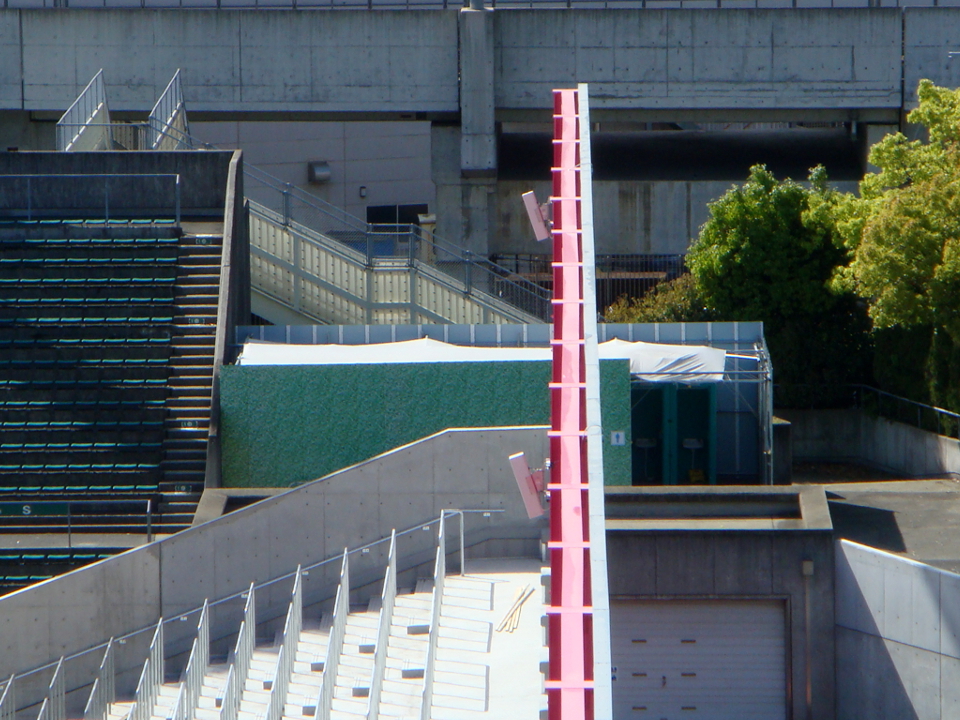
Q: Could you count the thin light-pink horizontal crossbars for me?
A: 15